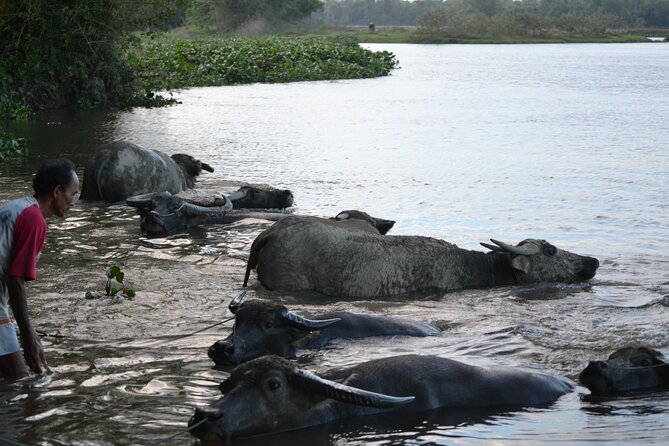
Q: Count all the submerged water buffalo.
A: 8